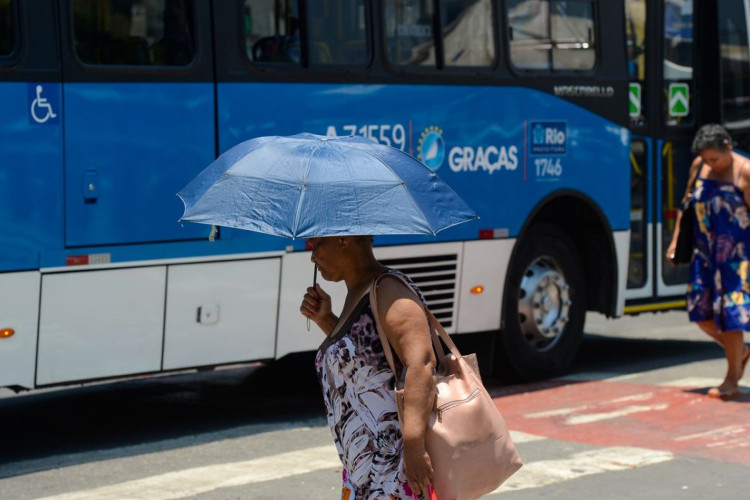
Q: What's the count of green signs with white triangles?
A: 2